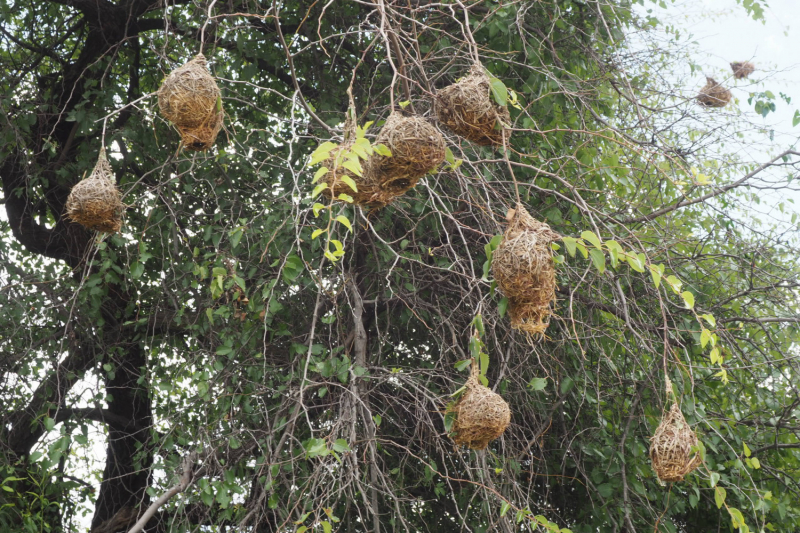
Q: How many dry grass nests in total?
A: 10